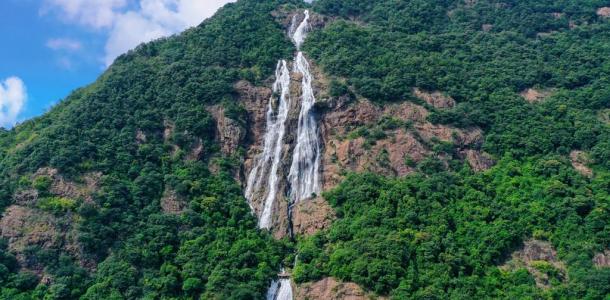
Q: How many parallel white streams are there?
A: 2